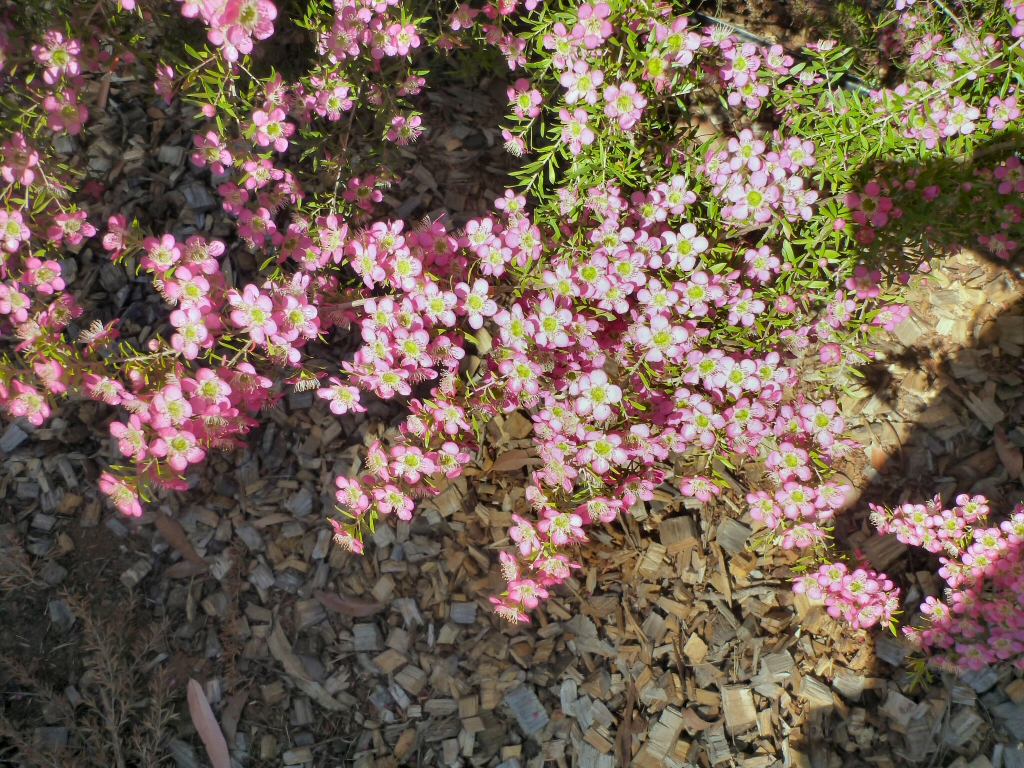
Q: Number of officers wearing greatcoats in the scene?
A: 0